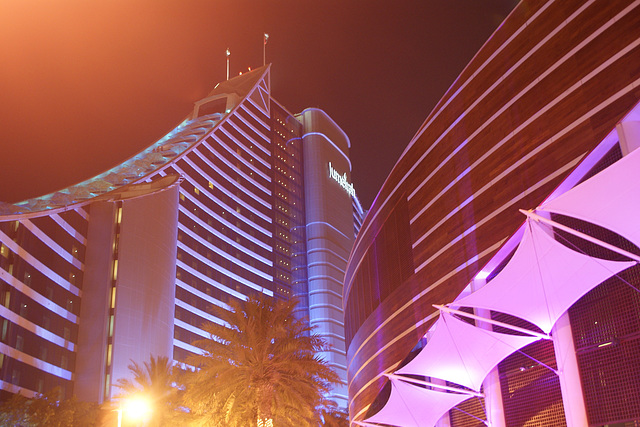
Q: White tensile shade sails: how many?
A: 4